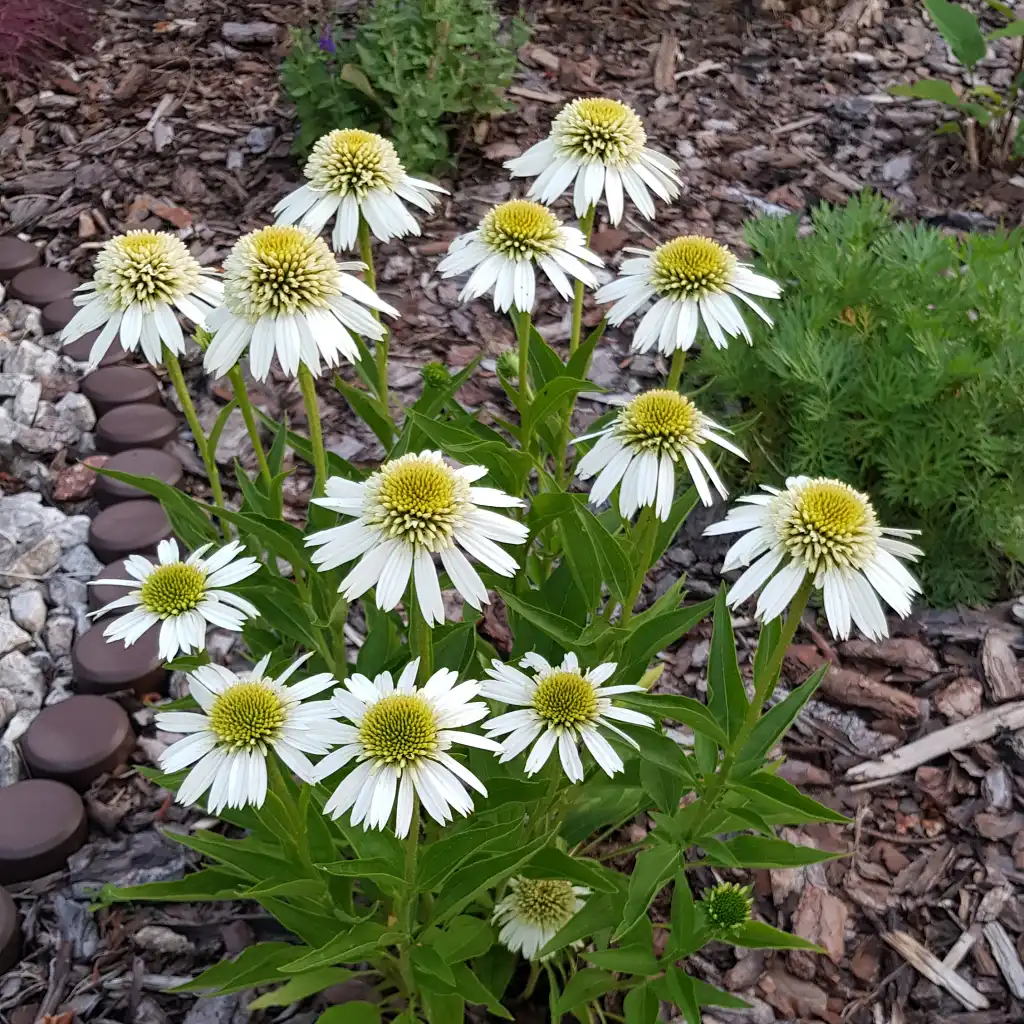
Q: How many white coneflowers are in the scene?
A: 14